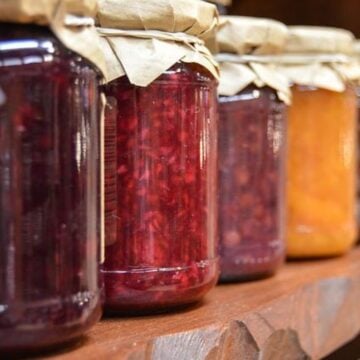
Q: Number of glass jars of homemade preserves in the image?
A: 4